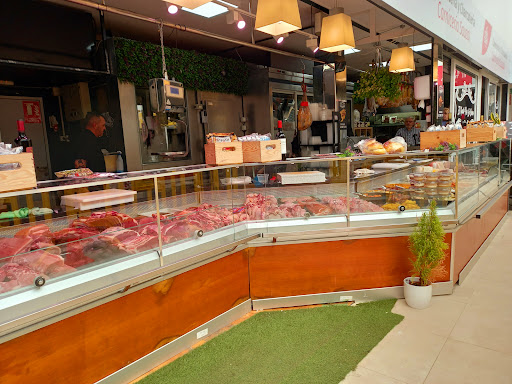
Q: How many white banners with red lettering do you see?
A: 1